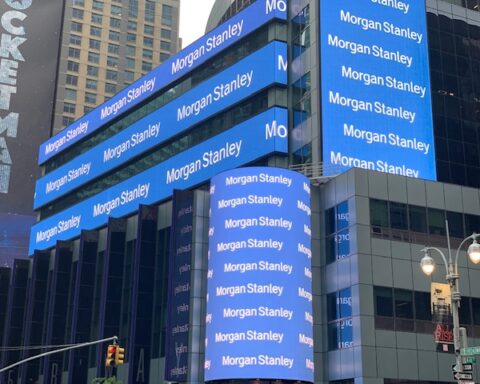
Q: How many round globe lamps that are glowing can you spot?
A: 2